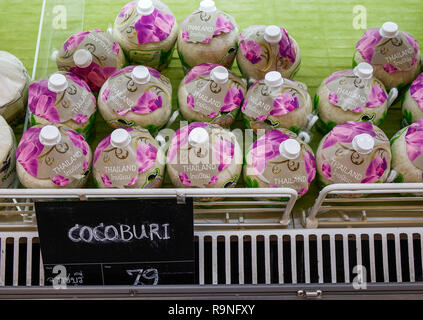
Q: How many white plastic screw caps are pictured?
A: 15